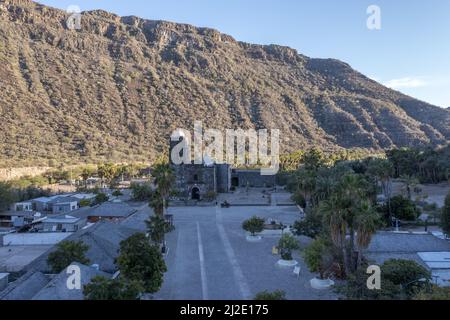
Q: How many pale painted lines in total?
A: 2